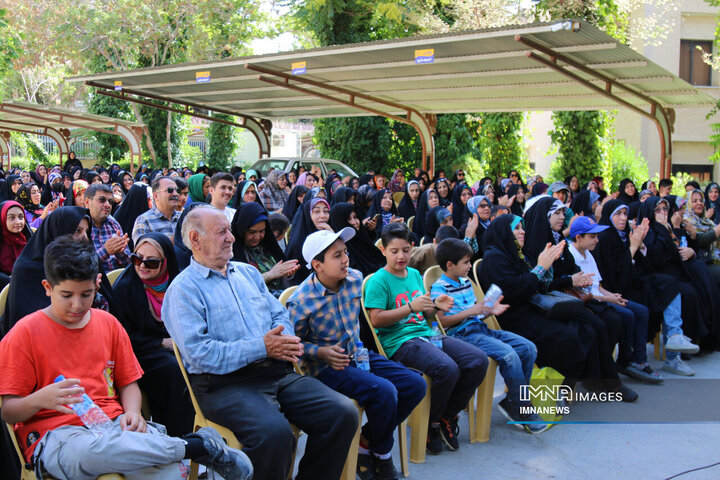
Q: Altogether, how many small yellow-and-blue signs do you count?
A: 4